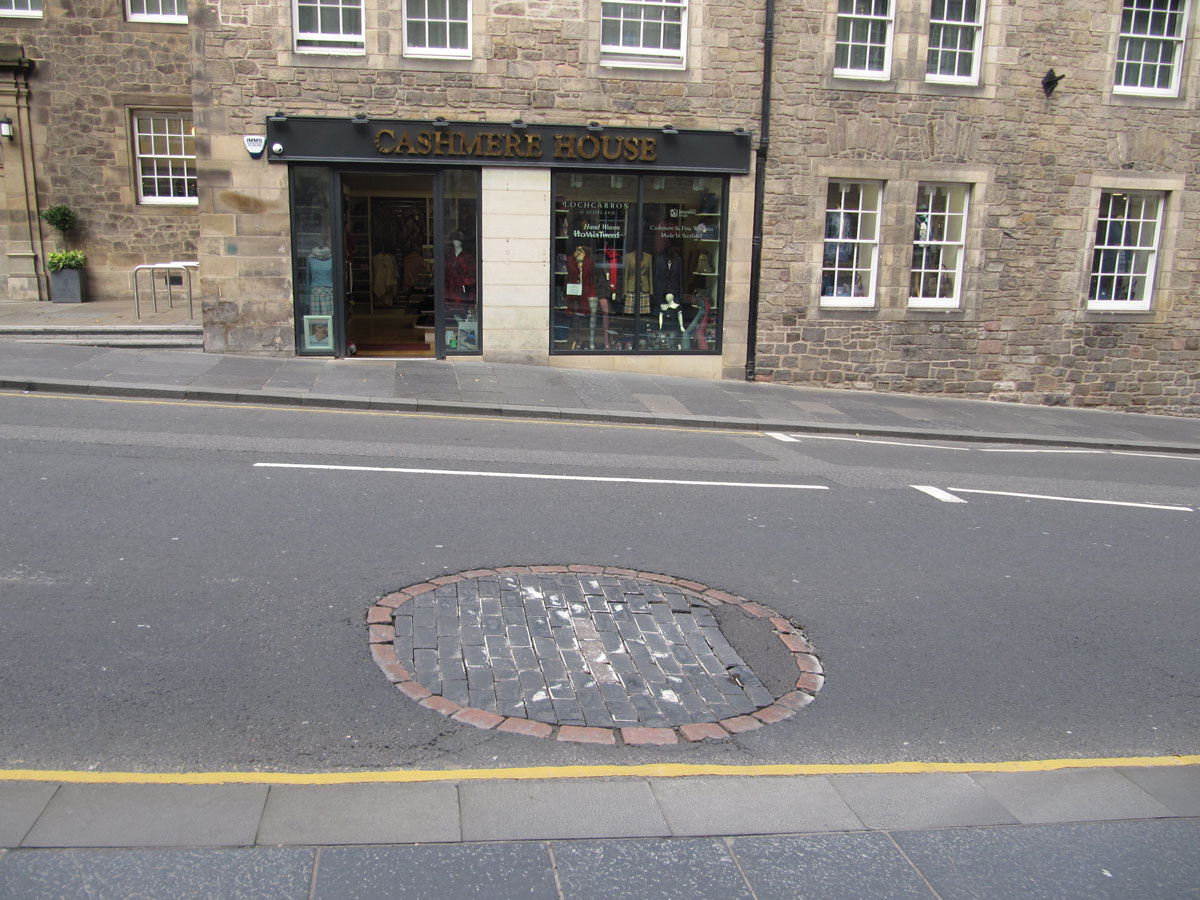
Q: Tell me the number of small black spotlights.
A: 7